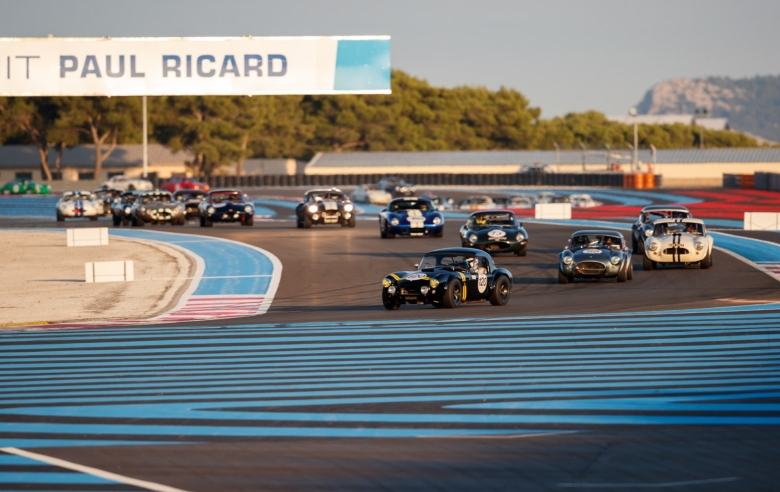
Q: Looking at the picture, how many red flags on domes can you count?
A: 0